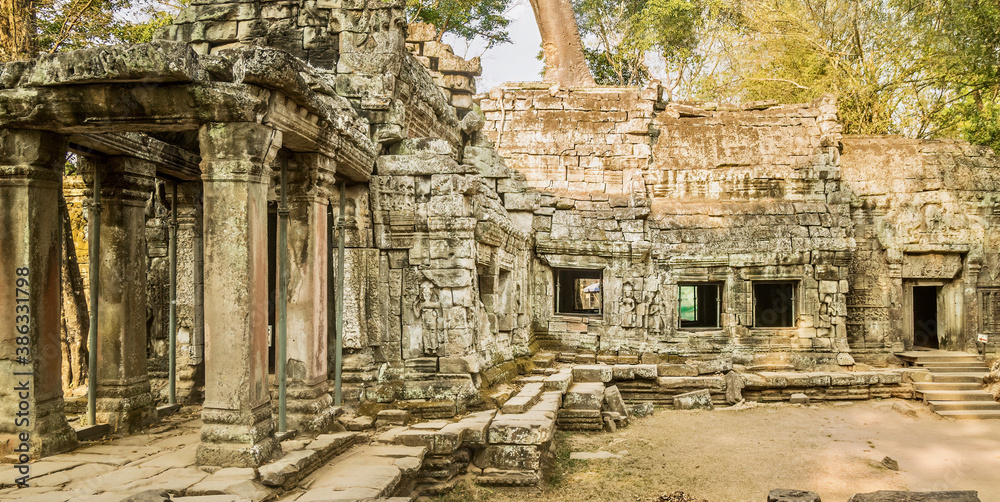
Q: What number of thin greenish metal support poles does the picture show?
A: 4